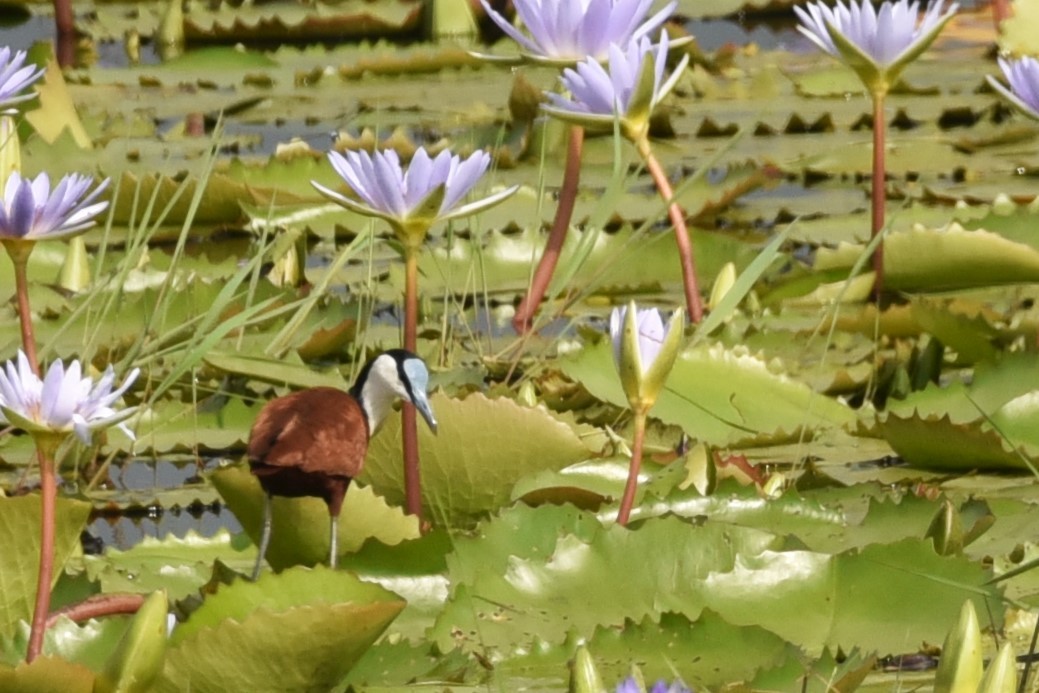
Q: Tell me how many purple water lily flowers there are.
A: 10